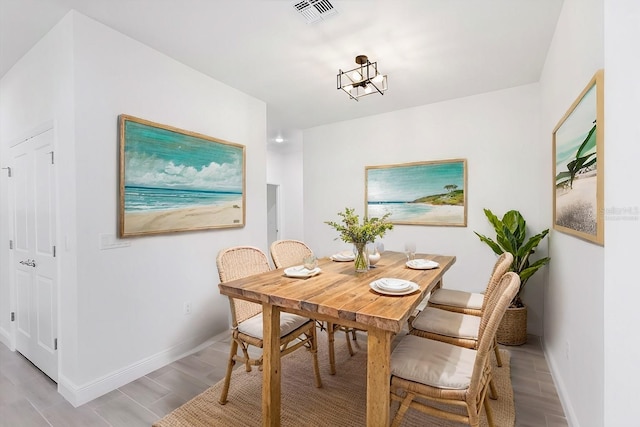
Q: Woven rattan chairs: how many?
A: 5